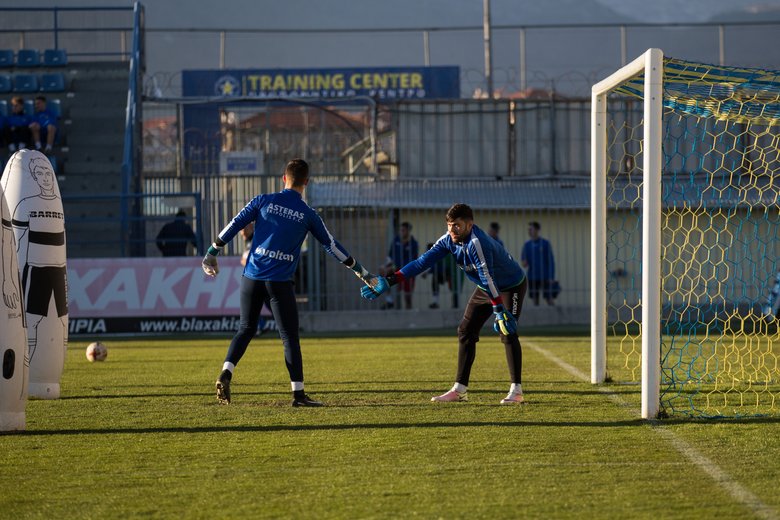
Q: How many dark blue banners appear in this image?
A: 1